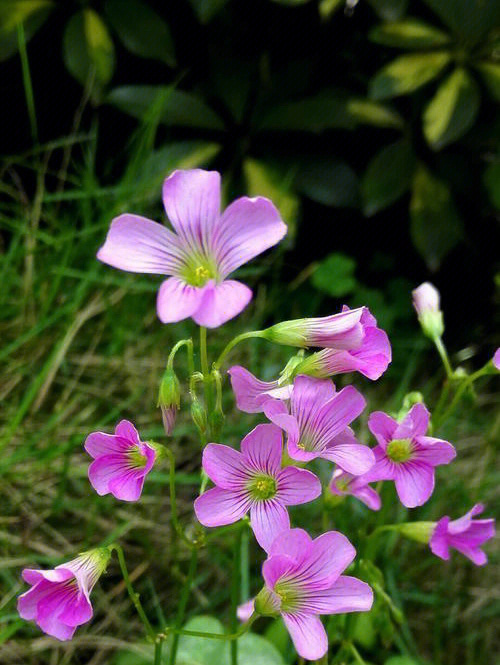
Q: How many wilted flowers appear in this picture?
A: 1